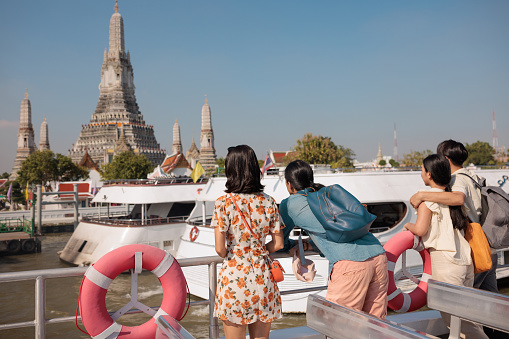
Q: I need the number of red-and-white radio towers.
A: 2